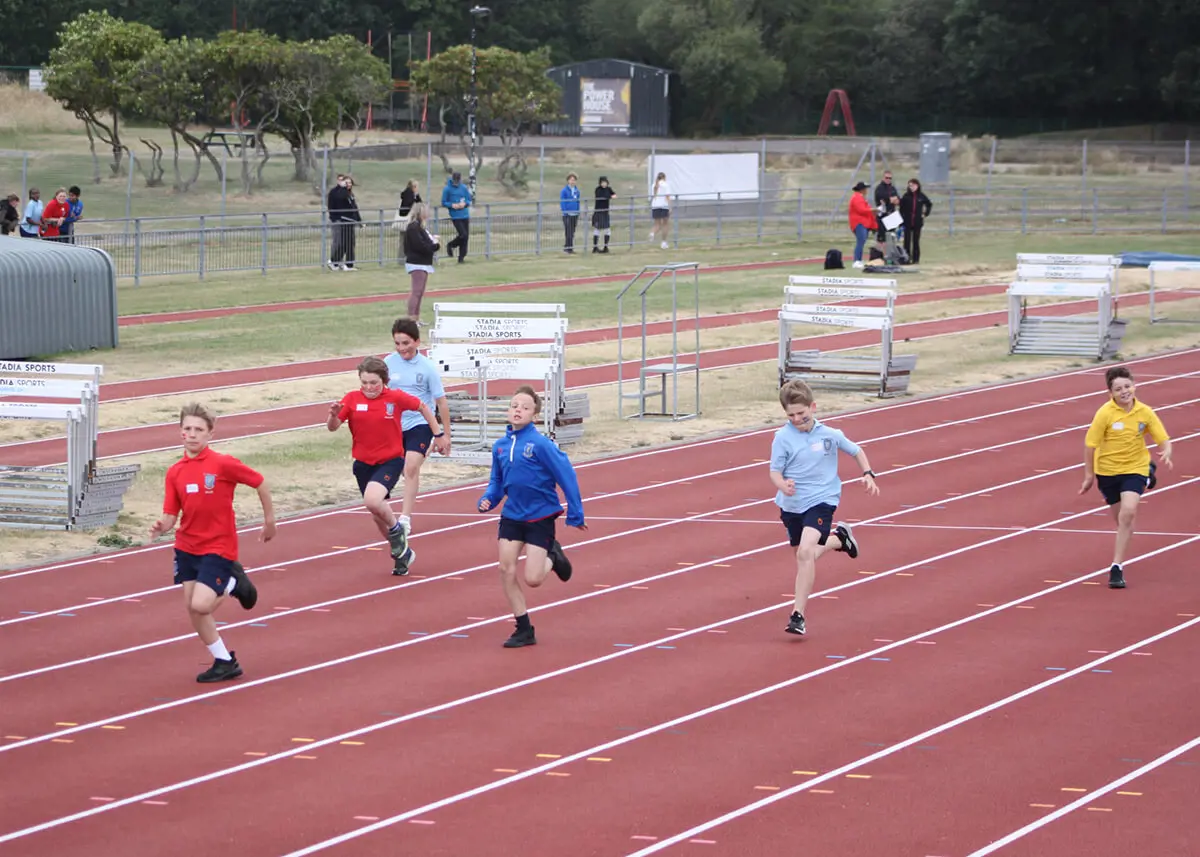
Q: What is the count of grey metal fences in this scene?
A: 2